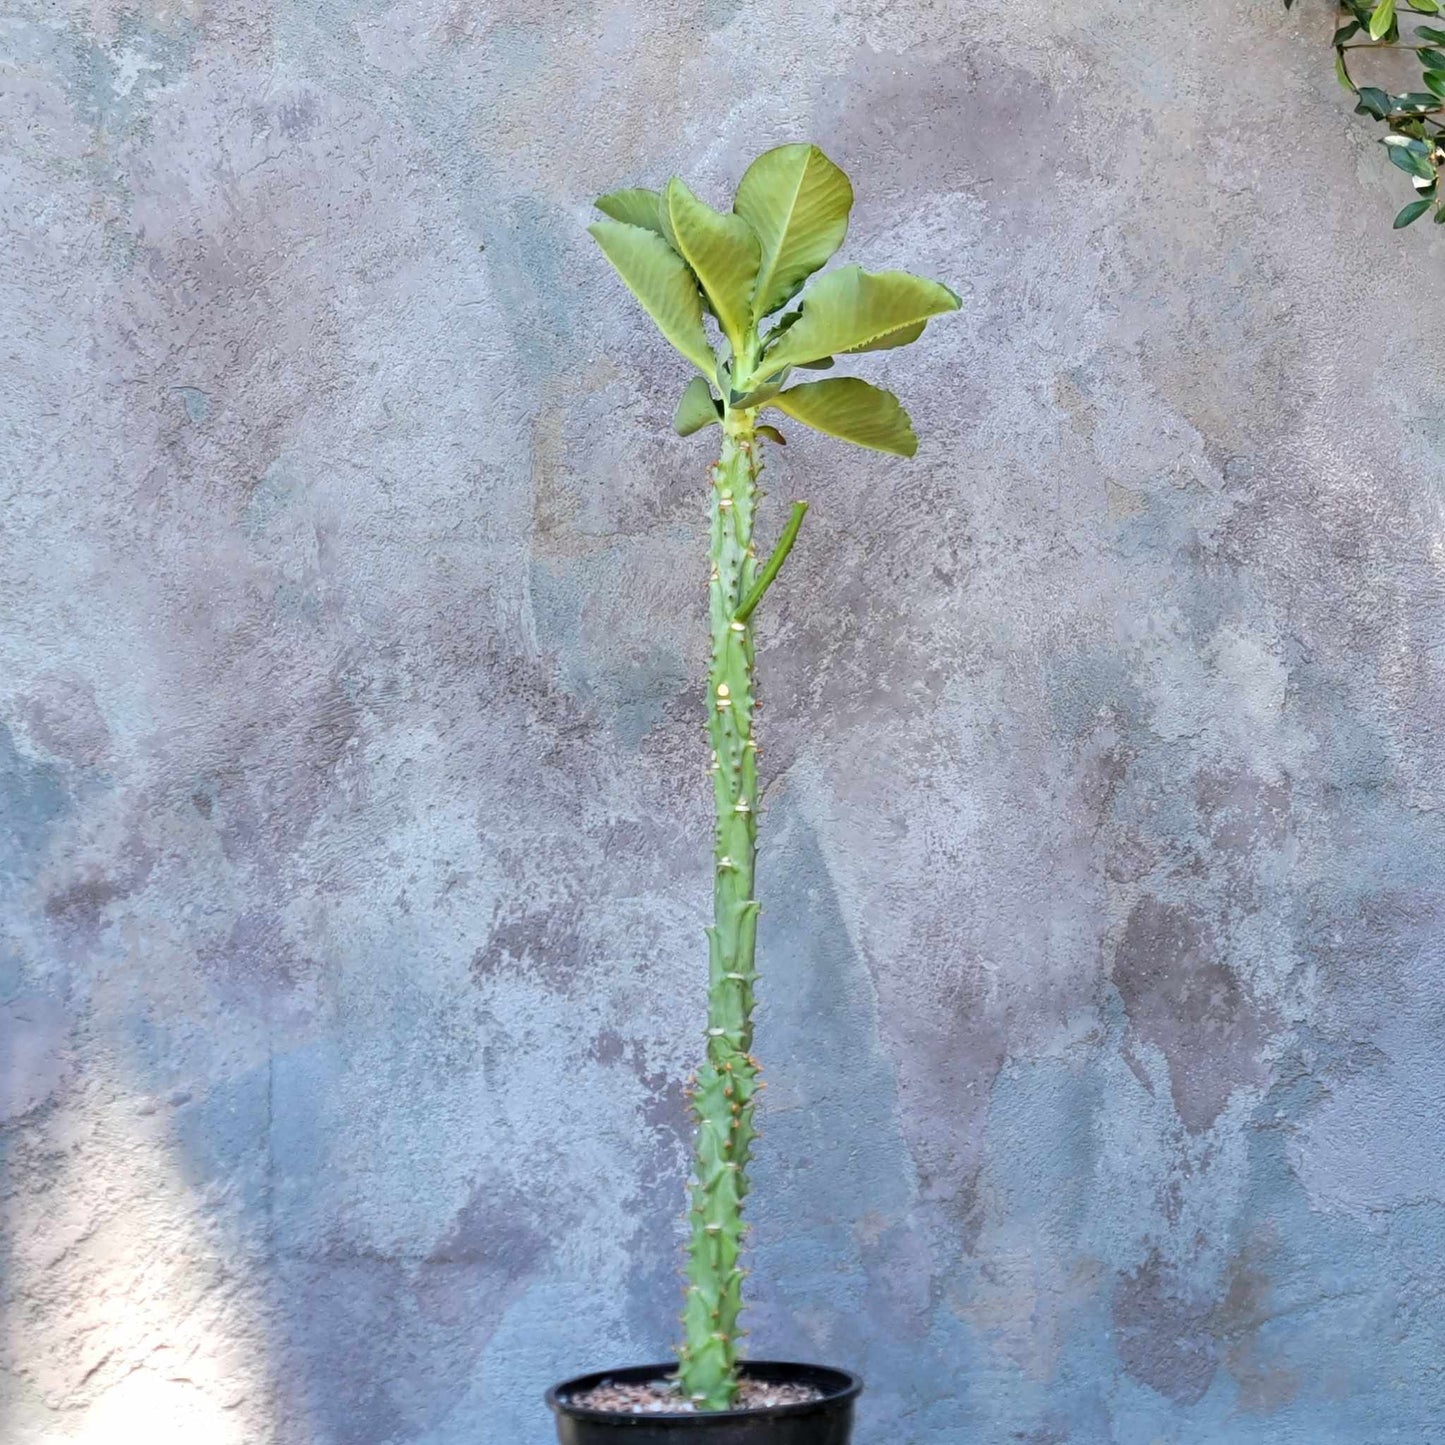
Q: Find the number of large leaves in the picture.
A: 6